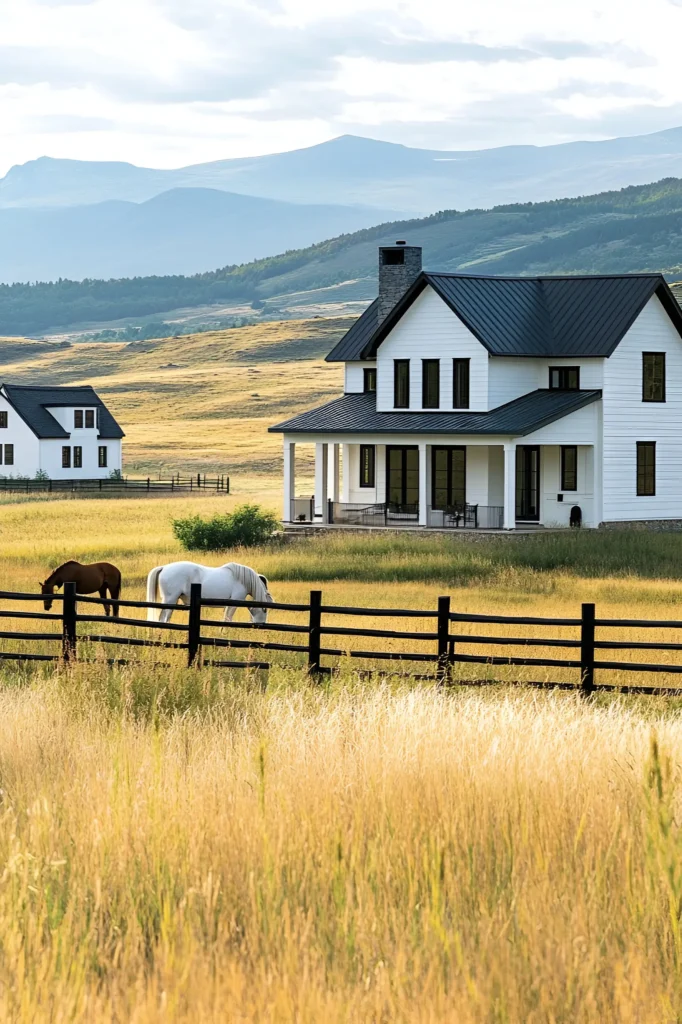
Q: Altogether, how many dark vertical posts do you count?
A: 5